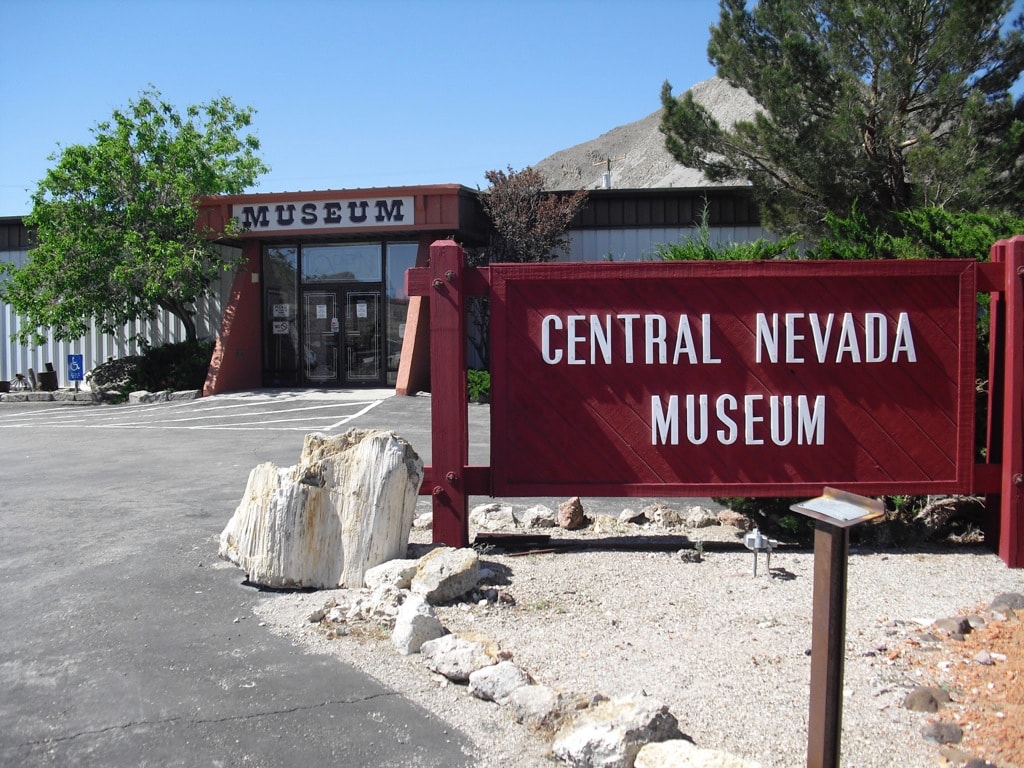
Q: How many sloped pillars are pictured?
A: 2